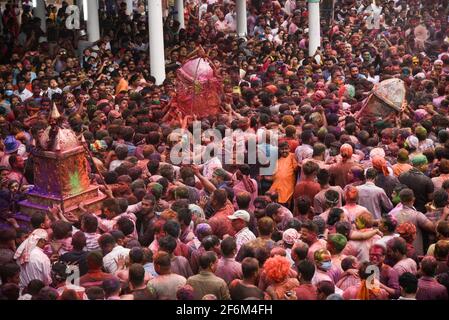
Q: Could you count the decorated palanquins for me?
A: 3